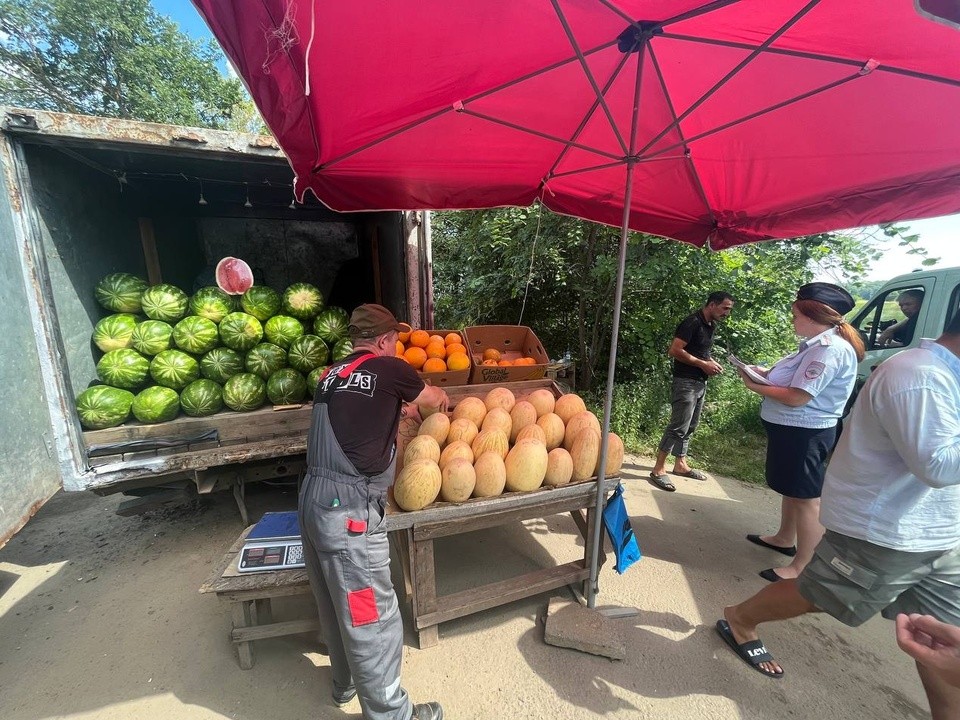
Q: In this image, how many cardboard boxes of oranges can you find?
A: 2